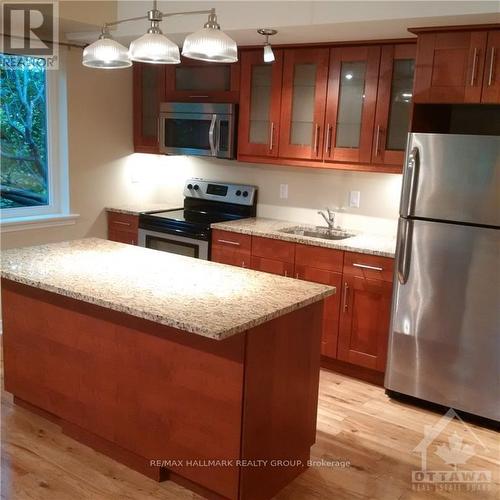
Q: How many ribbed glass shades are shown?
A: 3